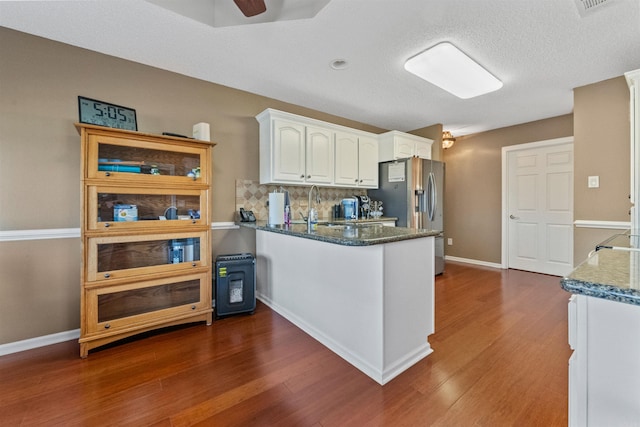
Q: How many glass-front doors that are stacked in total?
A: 4